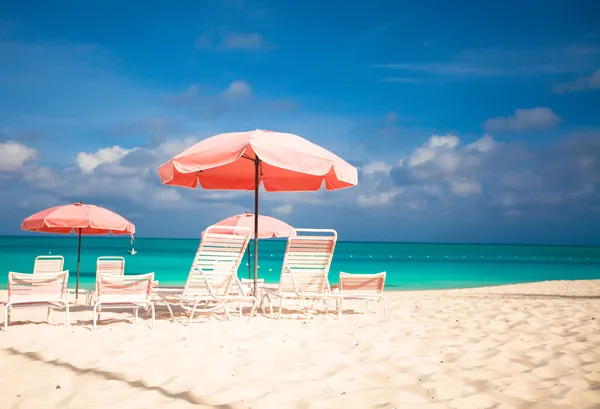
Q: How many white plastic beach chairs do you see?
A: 7